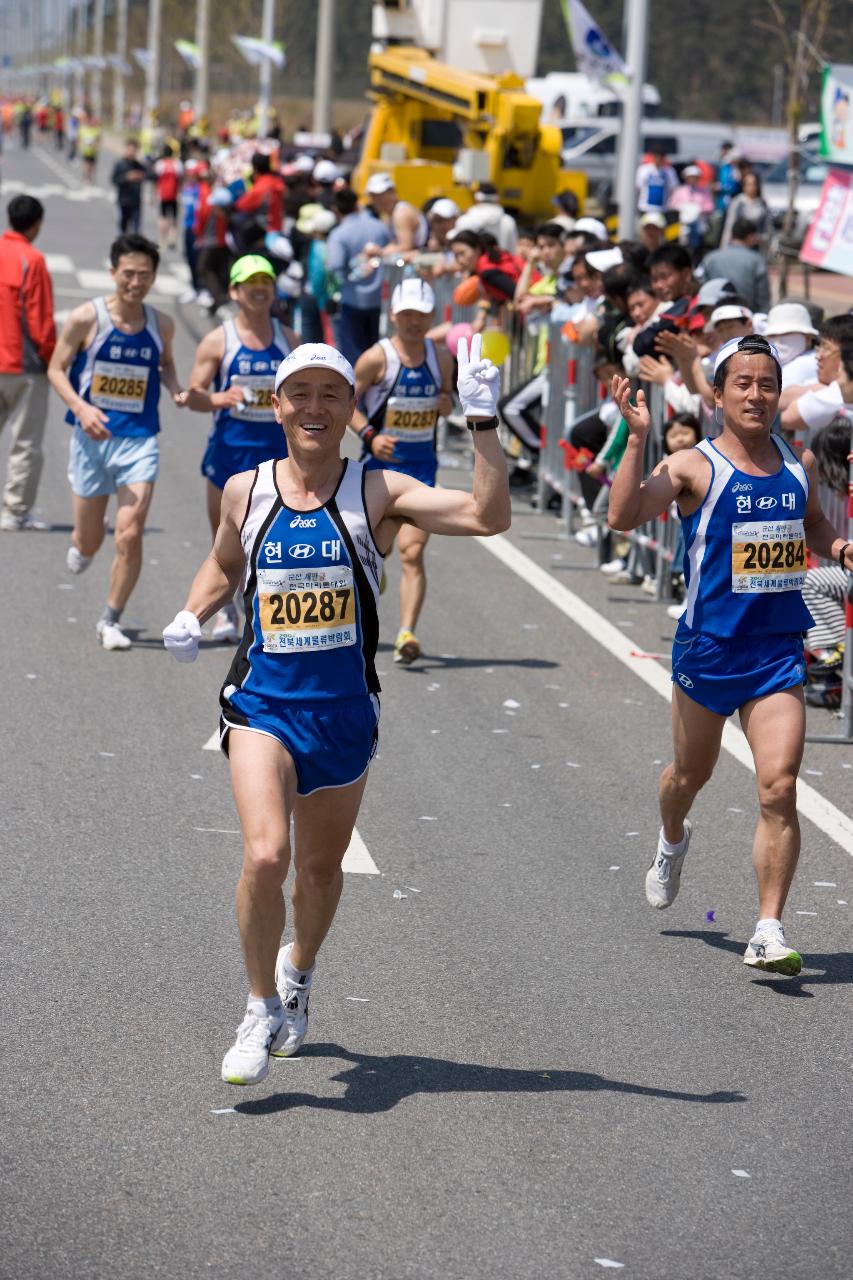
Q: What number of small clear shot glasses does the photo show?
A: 0